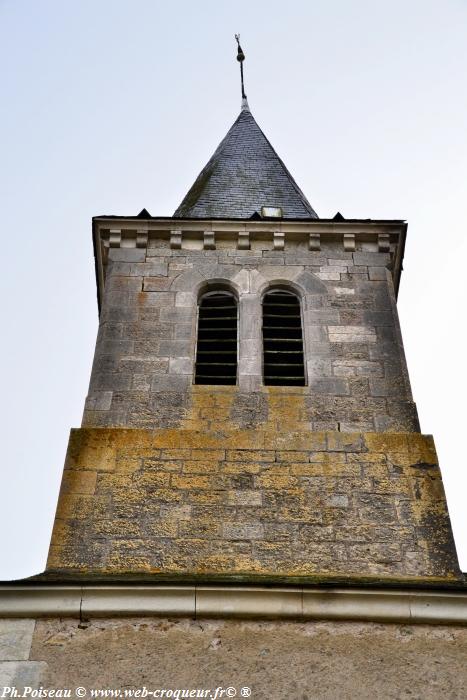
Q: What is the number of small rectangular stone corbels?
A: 9